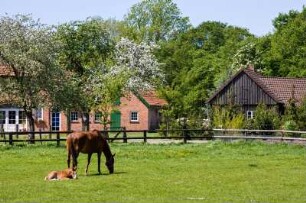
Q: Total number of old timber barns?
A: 1